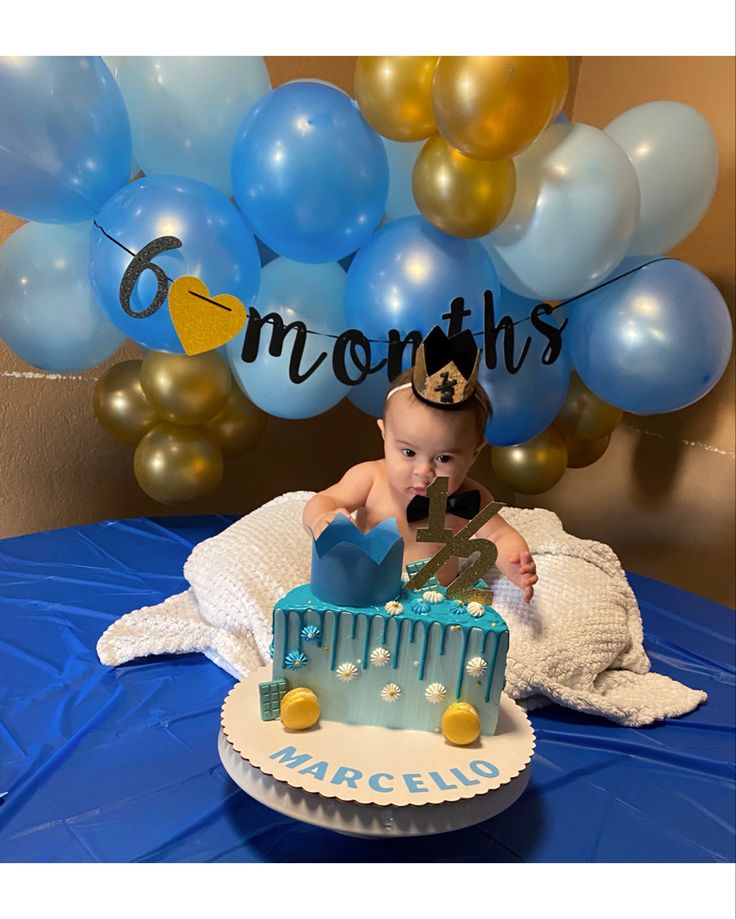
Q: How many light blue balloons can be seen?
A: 6